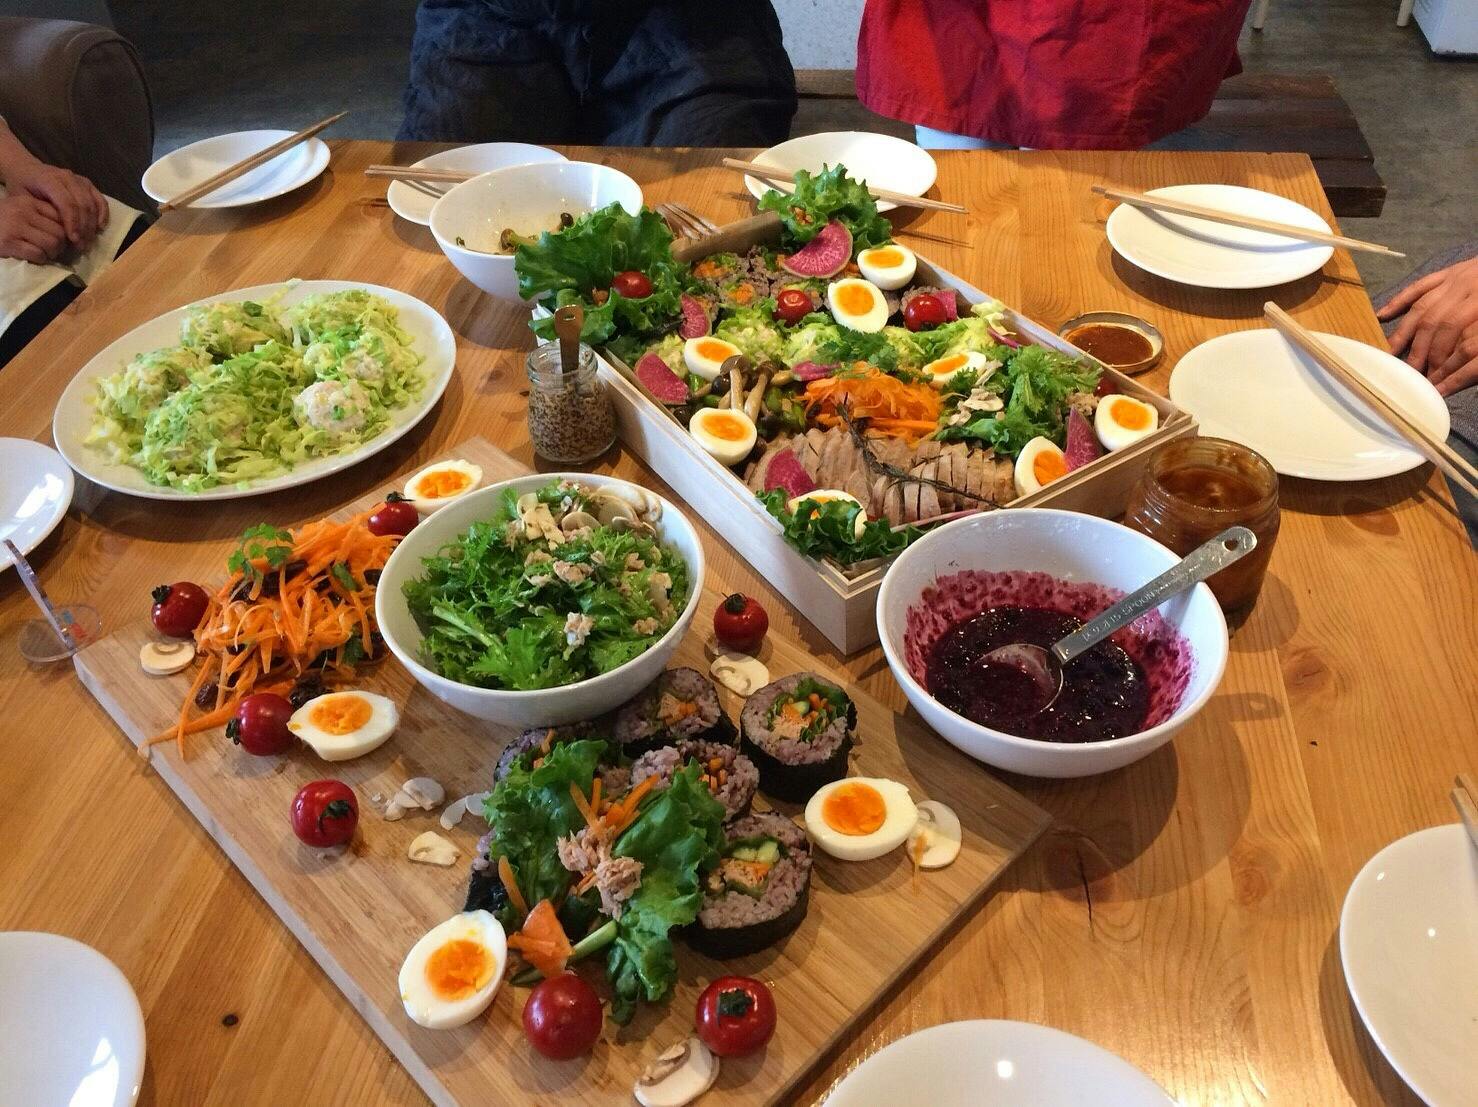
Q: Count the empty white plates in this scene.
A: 9